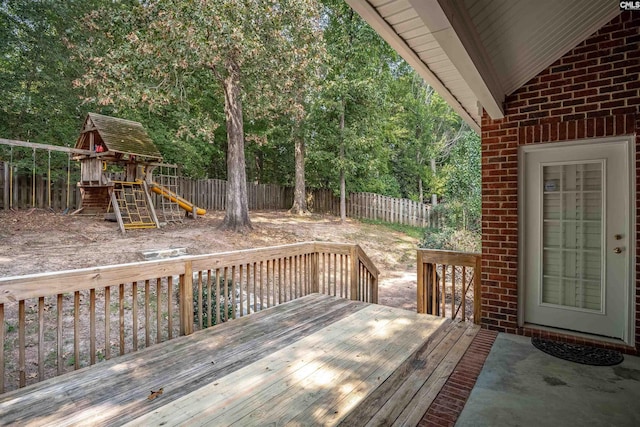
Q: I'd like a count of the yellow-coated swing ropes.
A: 4